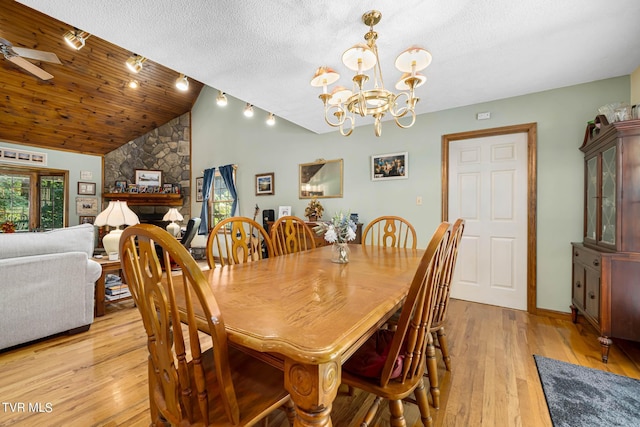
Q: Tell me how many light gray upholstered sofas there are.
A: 1